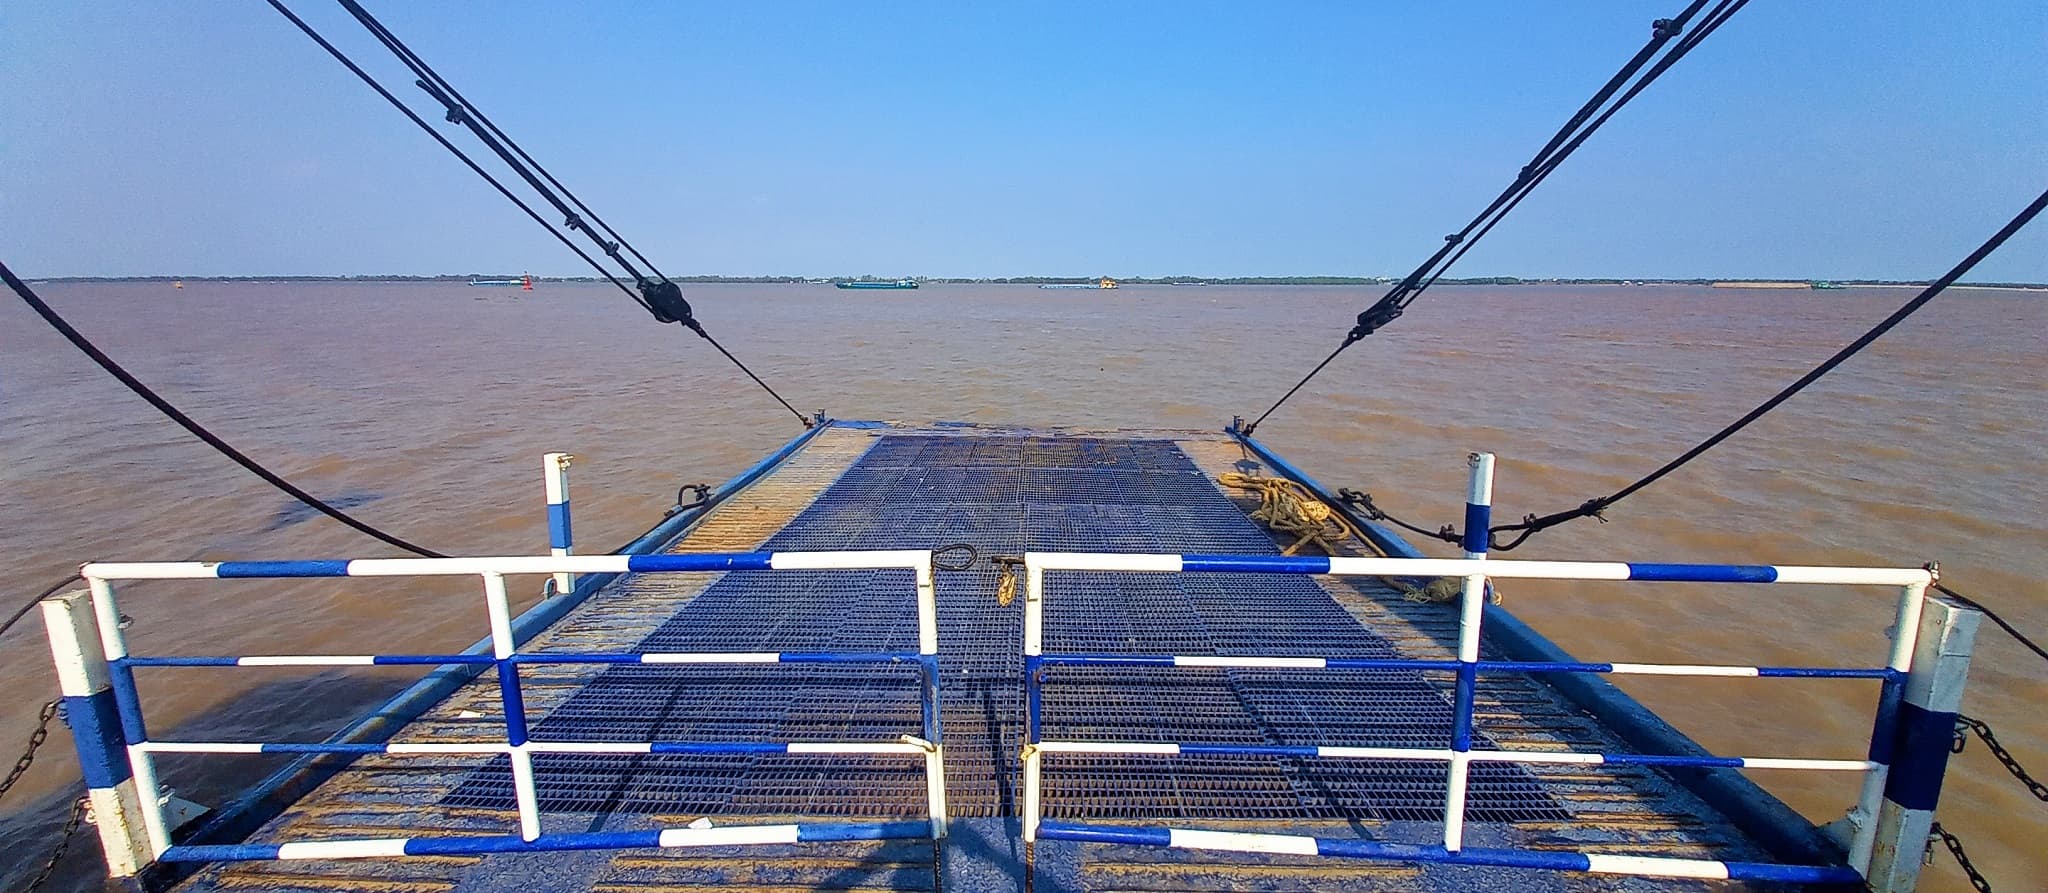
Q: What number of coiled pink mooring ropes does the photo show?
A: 0